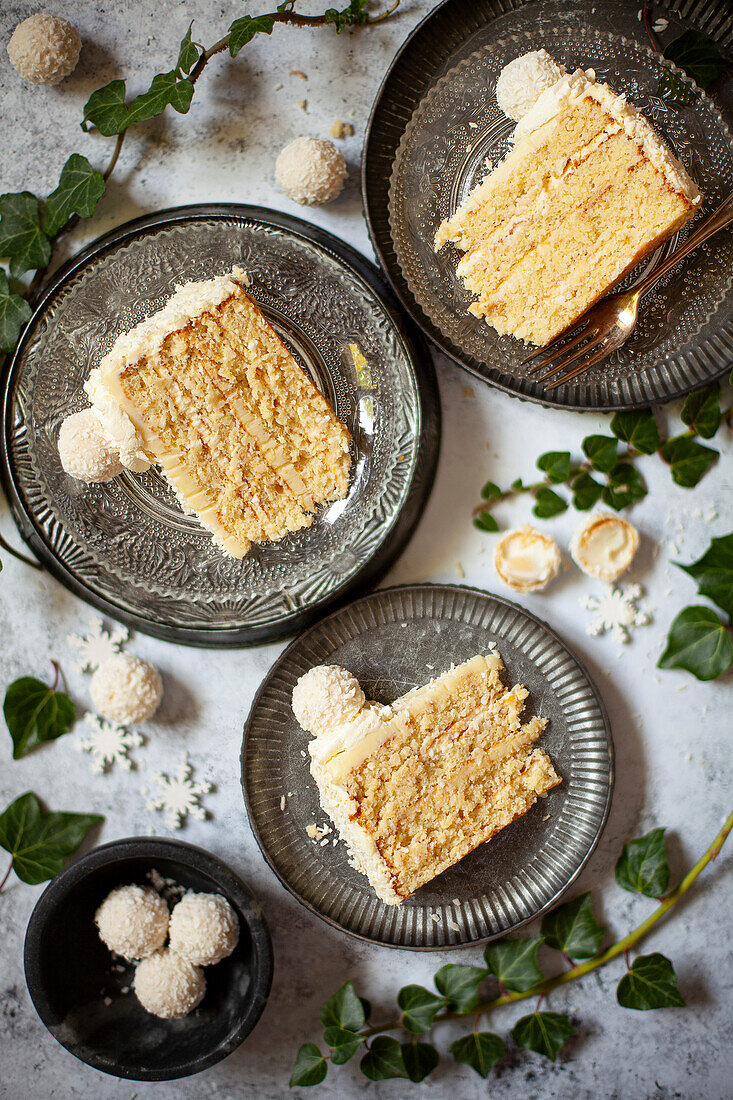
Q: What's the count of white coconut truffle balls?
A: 9